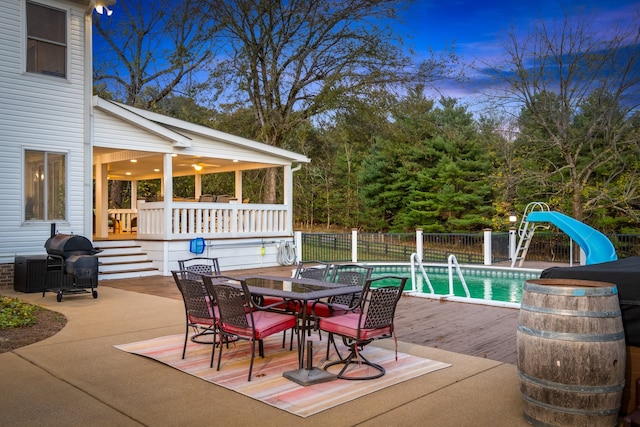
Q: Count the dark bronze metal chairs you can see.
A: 6